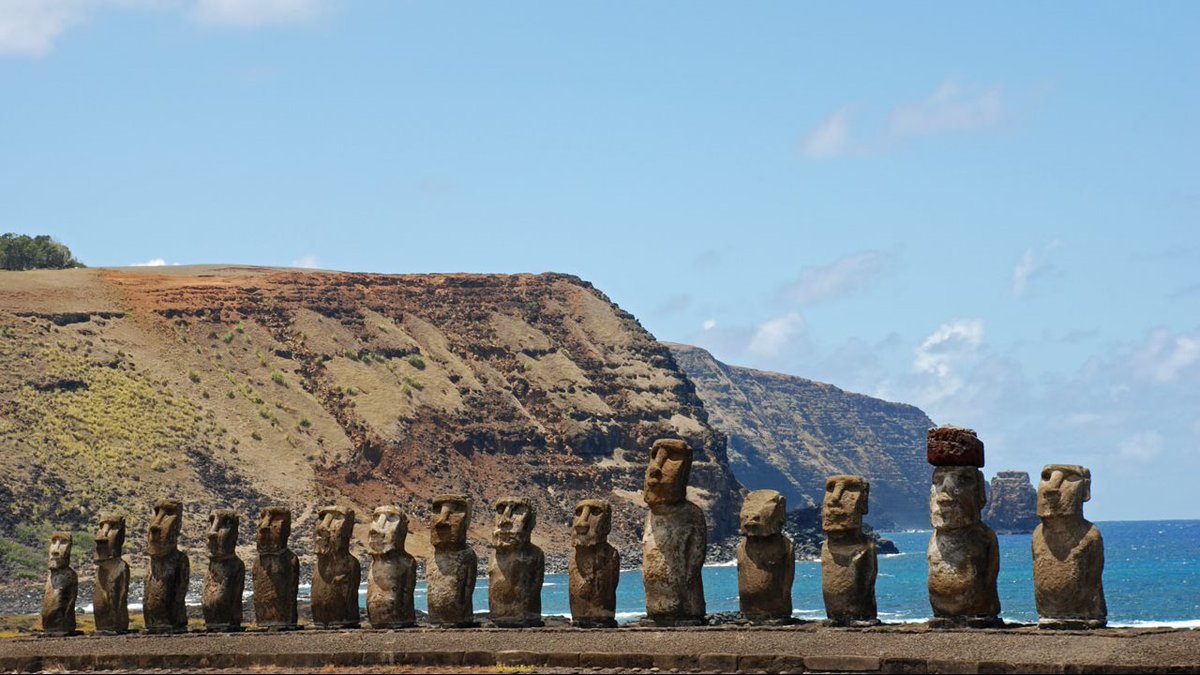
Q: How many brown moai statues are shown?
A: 15